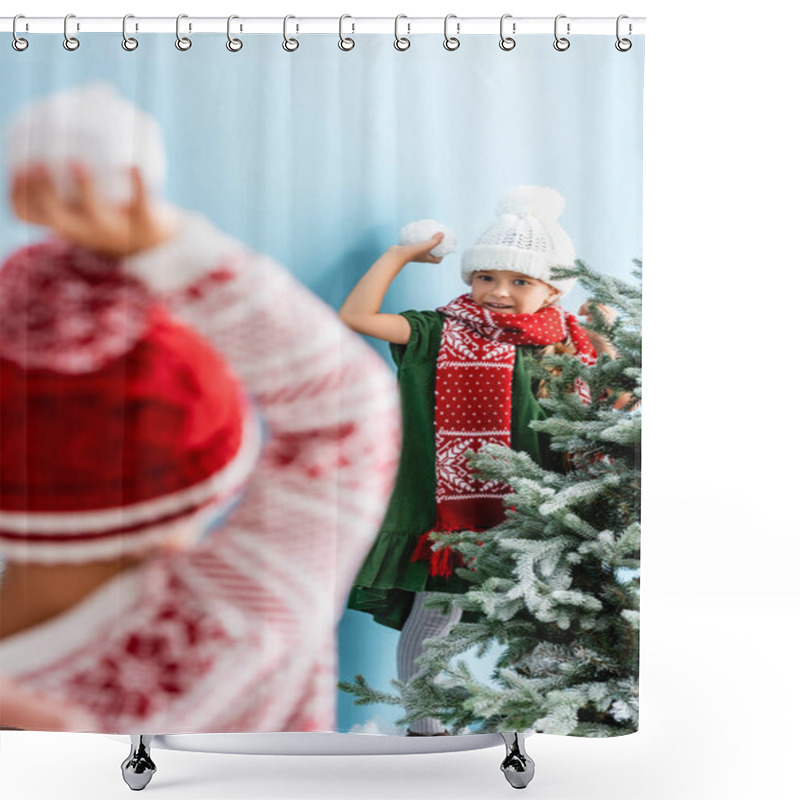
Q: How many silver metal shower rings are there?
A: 12